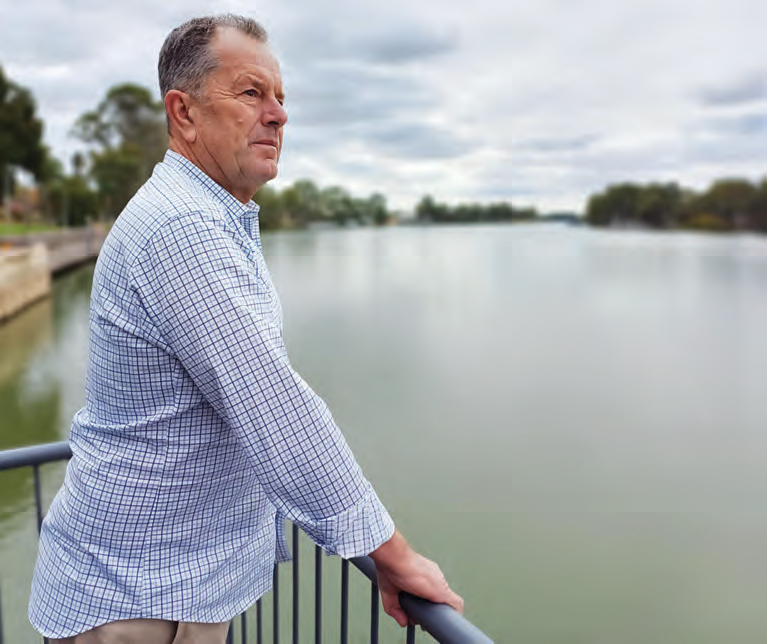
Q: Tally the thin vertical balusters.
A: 11